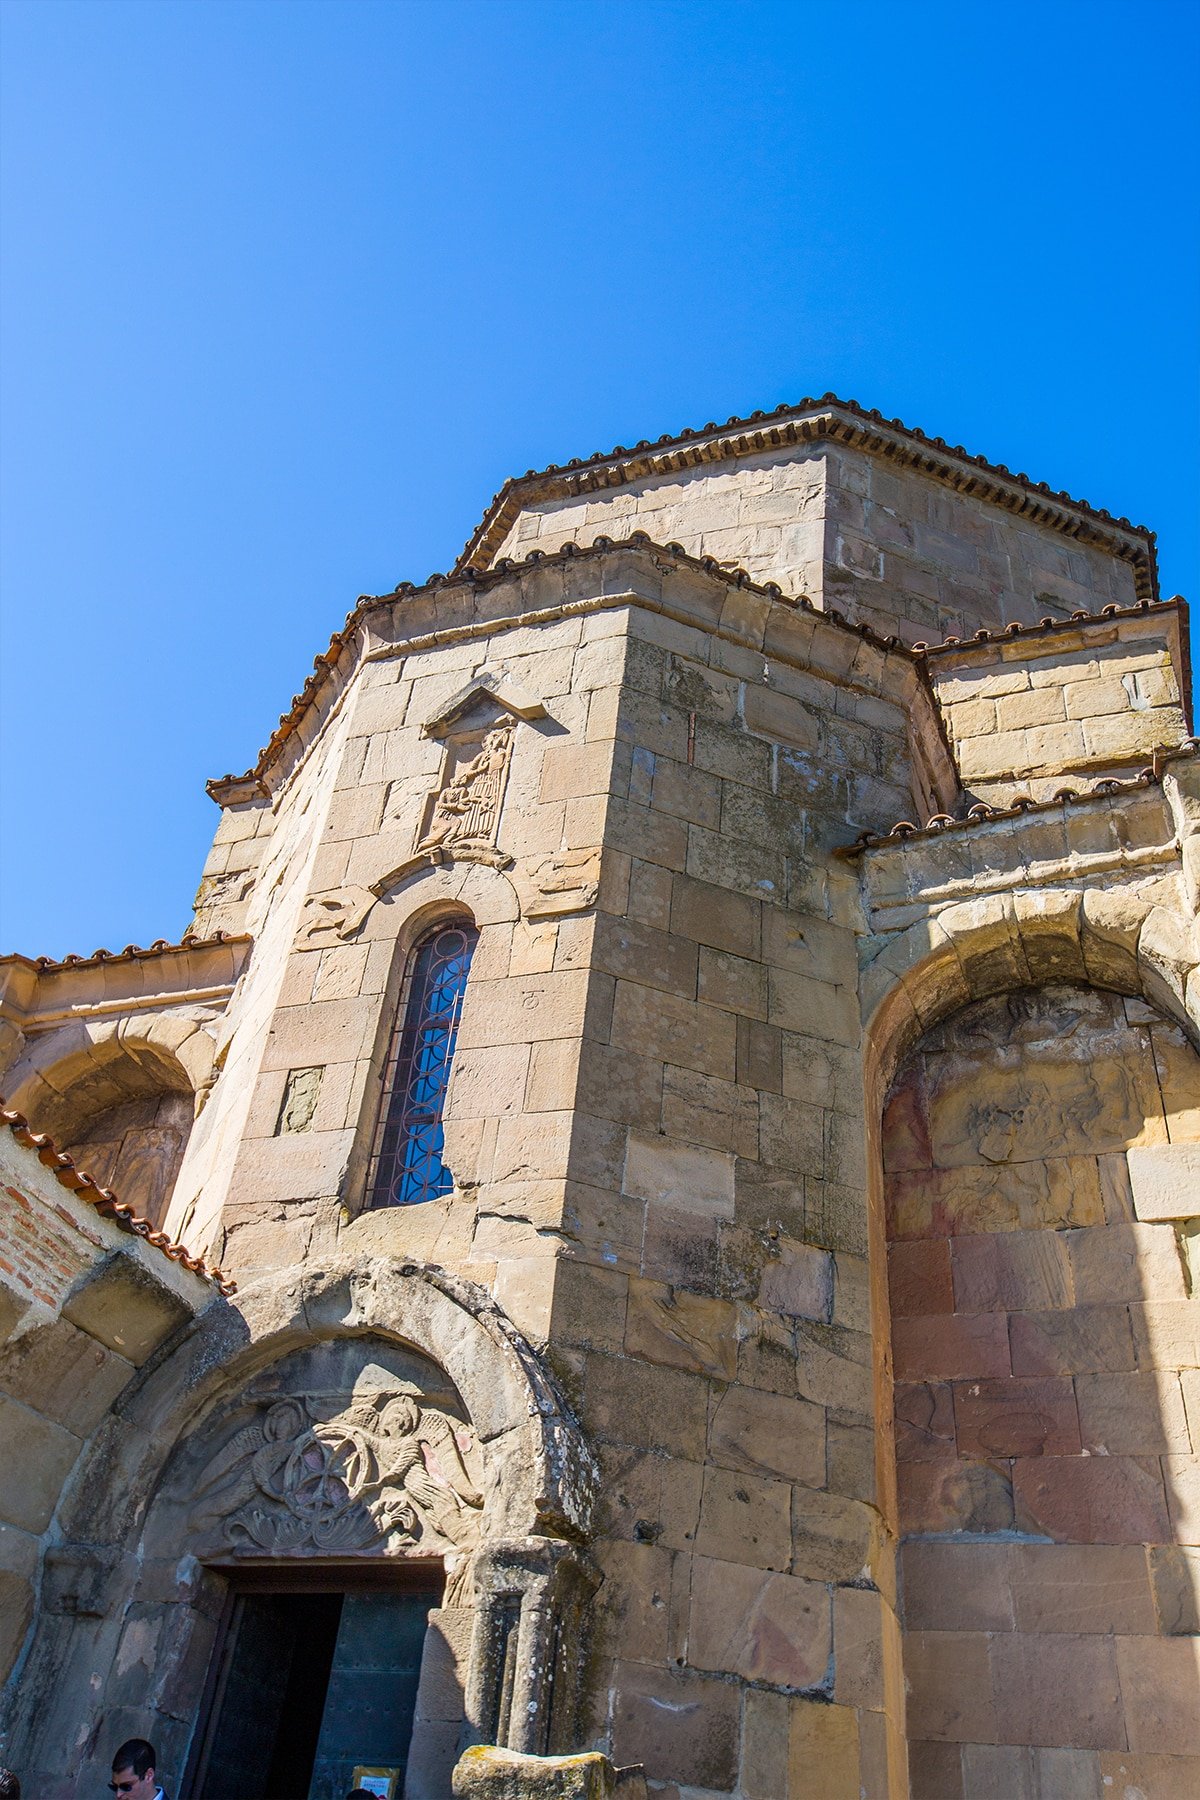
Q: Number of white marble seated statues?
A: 0